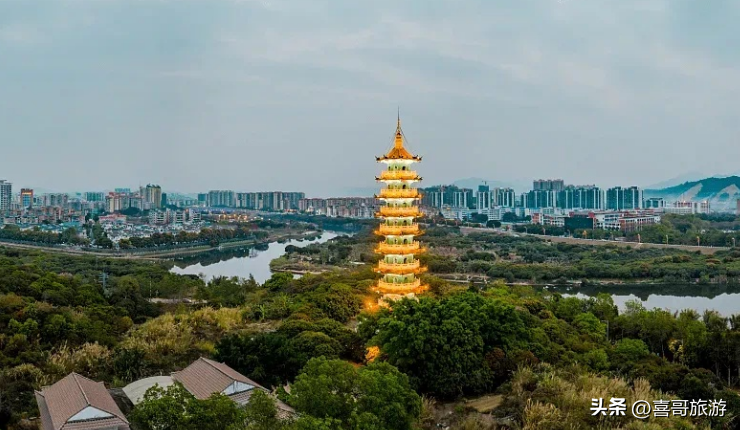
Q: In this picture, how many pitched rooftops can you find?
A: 2